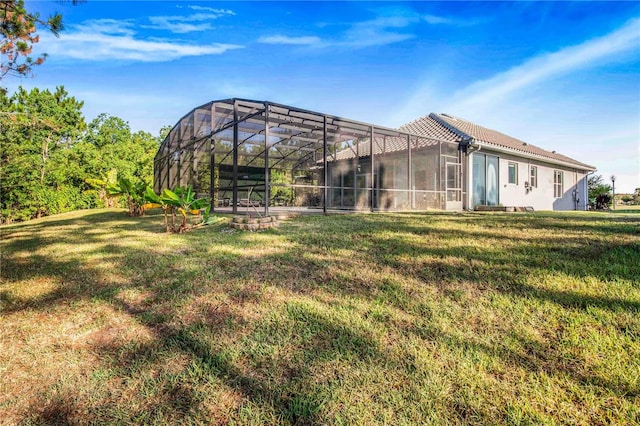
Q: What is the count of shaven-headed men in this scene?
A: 0